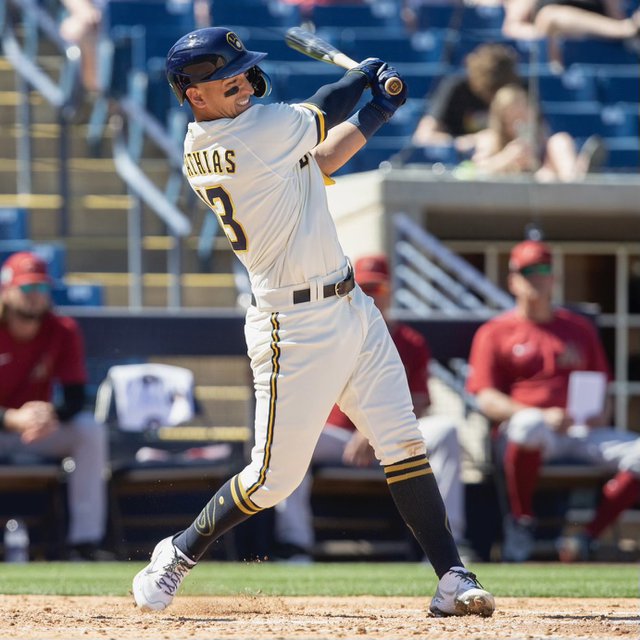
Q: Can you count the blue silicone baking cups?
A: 0